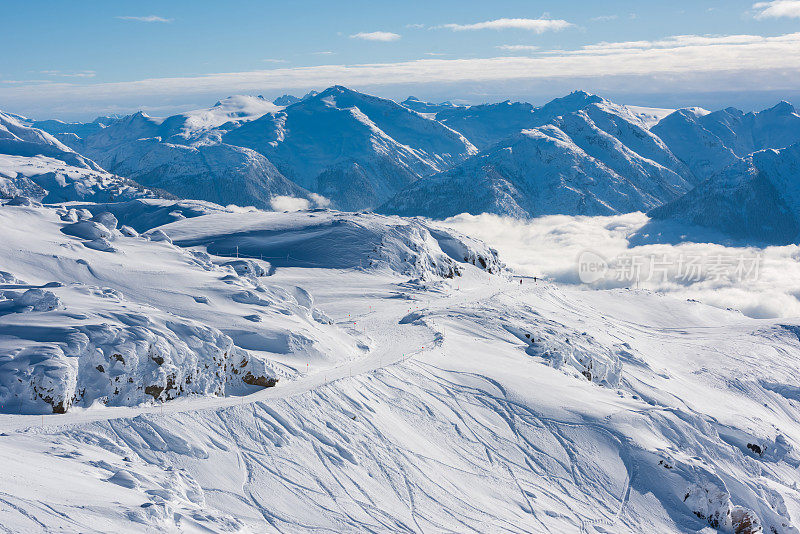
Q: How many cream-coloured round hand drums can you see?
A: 0